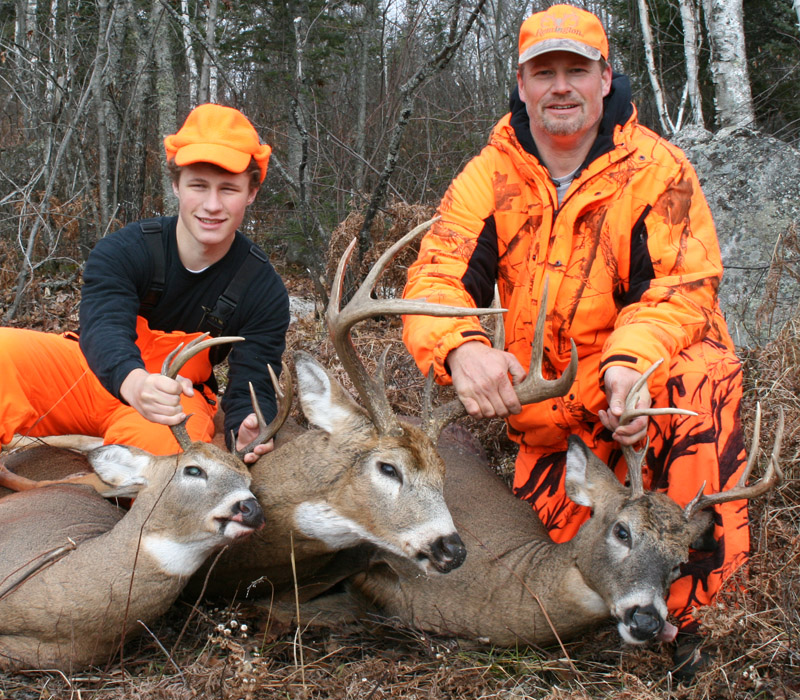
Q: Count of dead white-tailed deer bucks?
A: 3